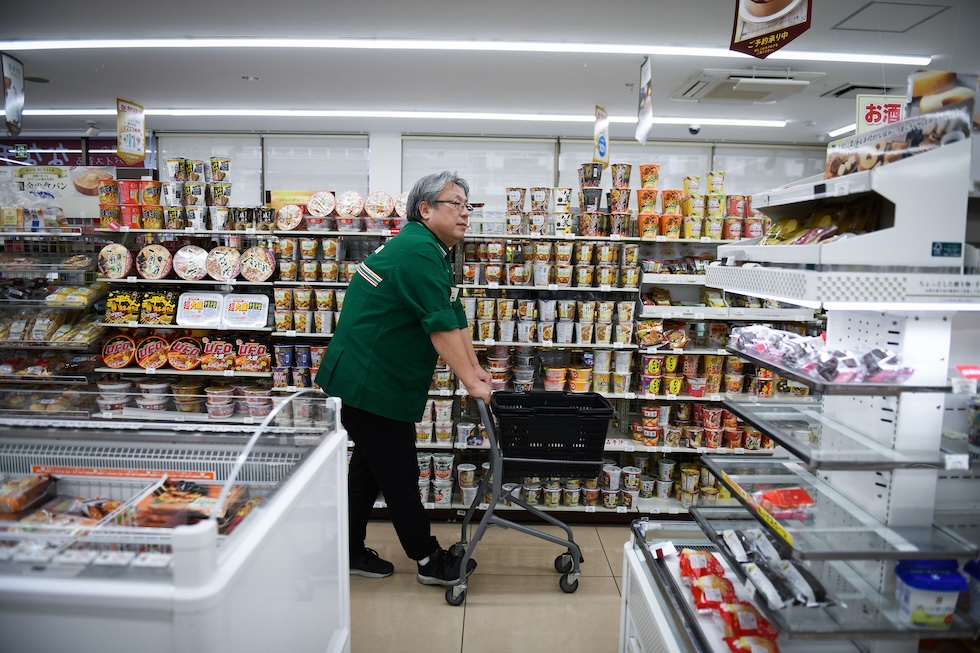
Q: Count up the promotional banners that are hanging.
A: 5